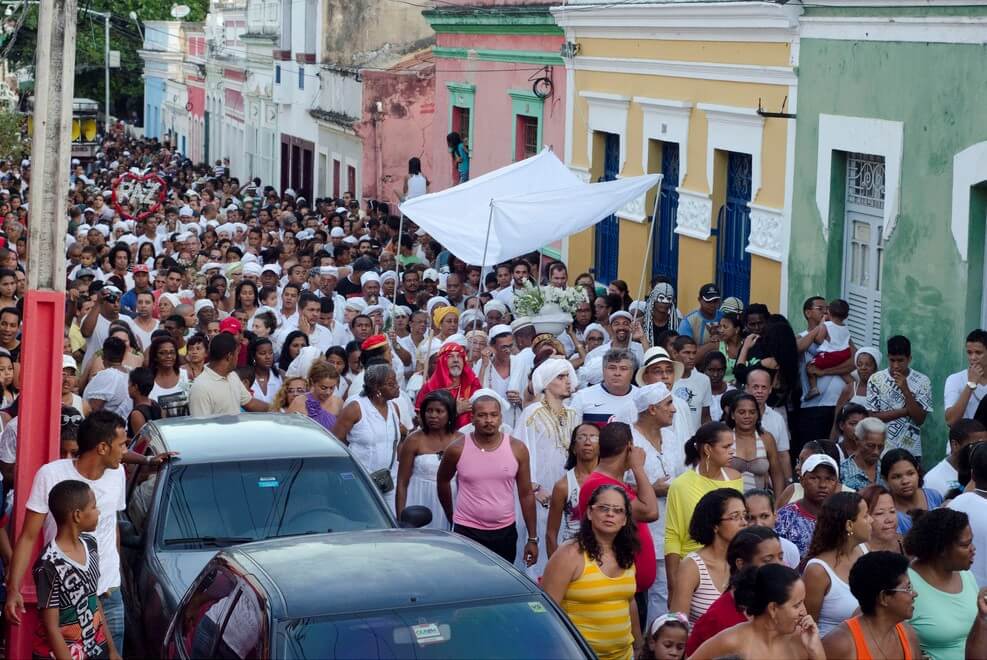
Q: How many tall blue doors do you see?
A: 3